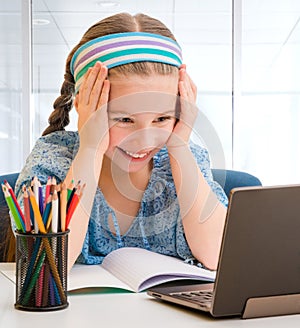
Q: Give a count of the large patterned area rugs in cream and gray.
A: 0